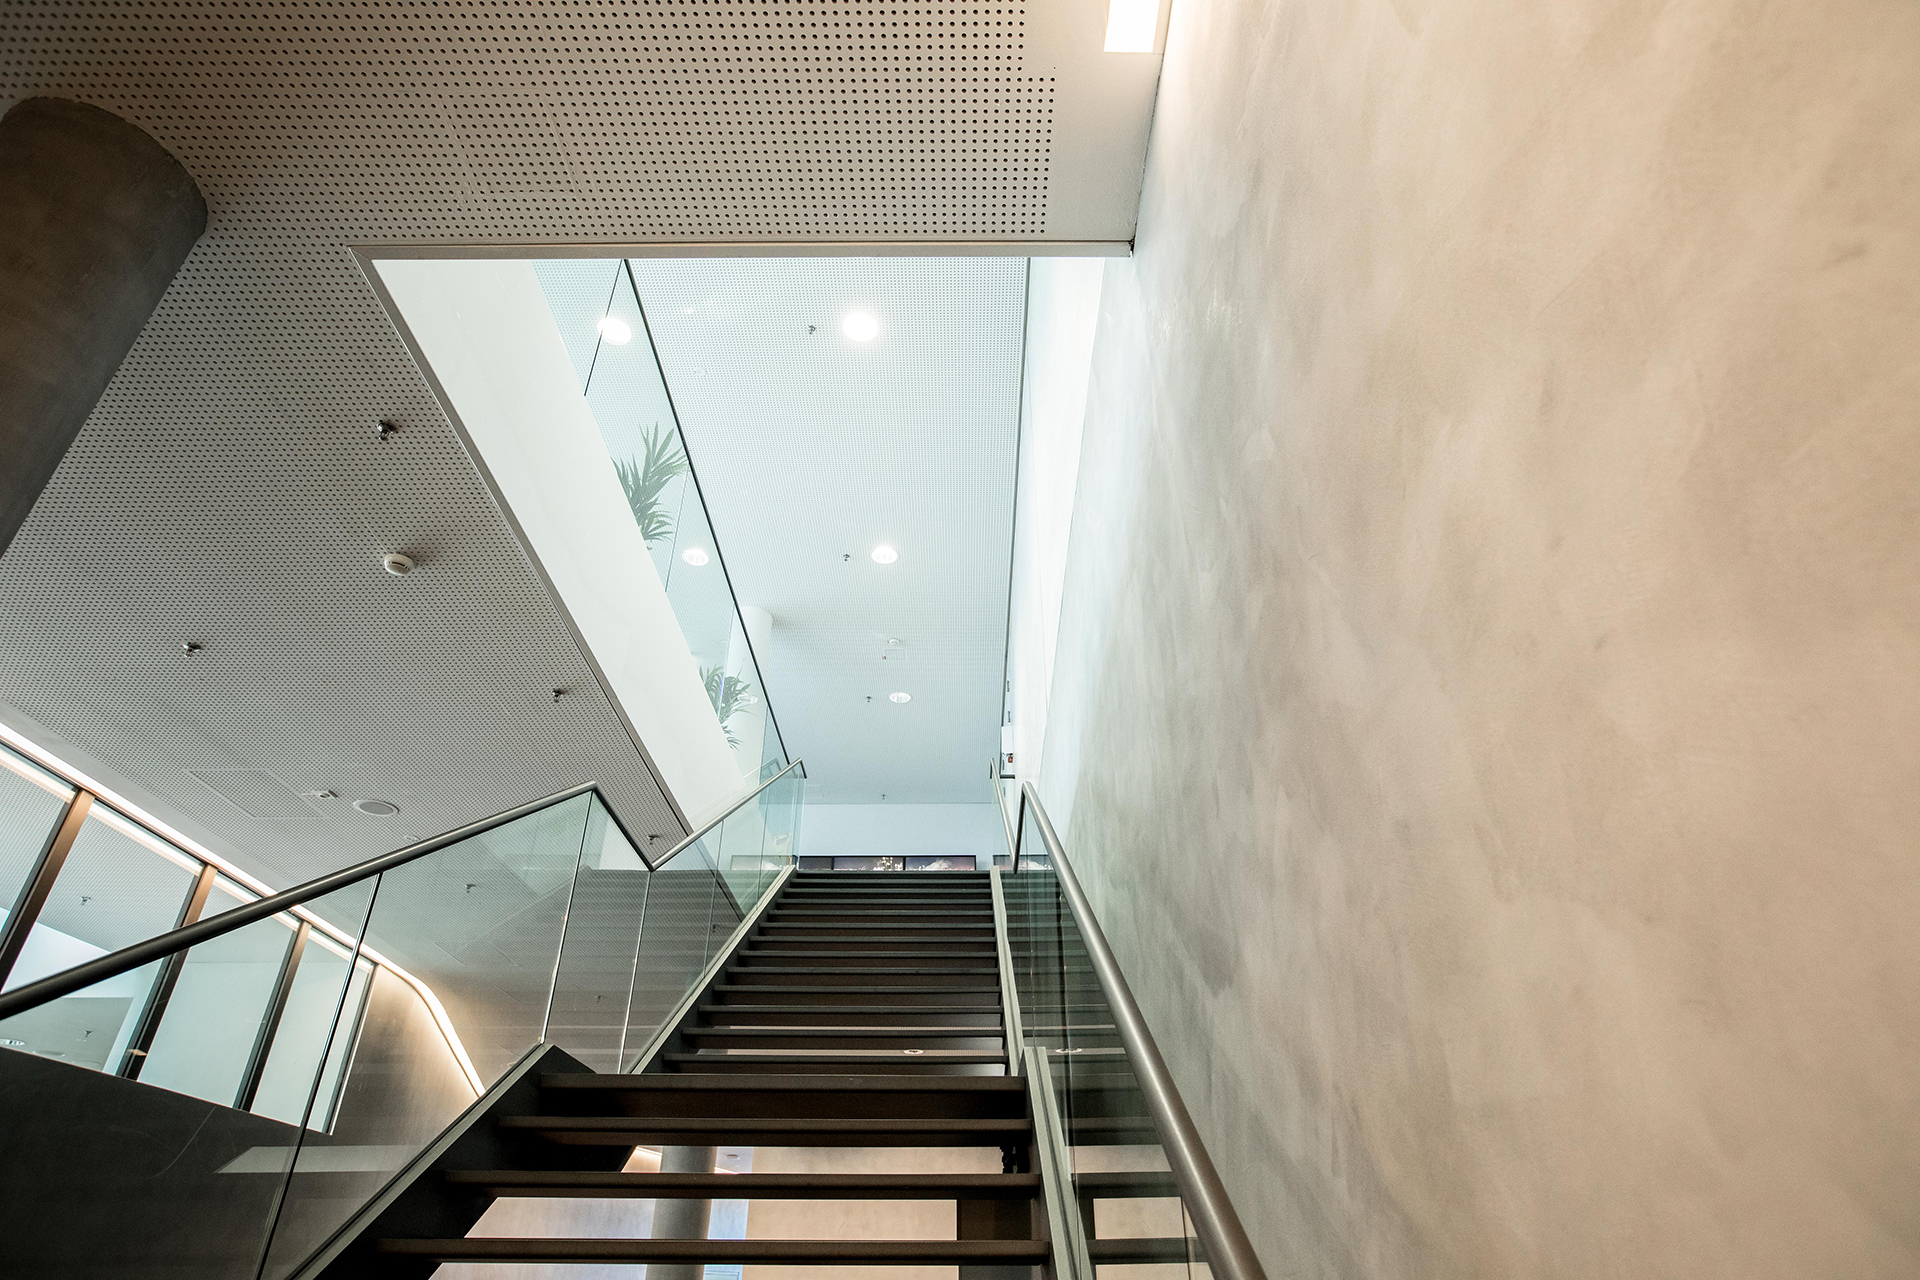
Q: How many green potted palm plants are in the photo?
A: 2